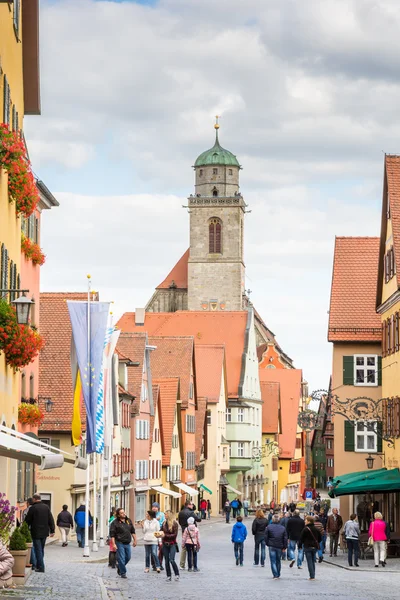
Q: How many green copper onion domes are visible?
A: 1